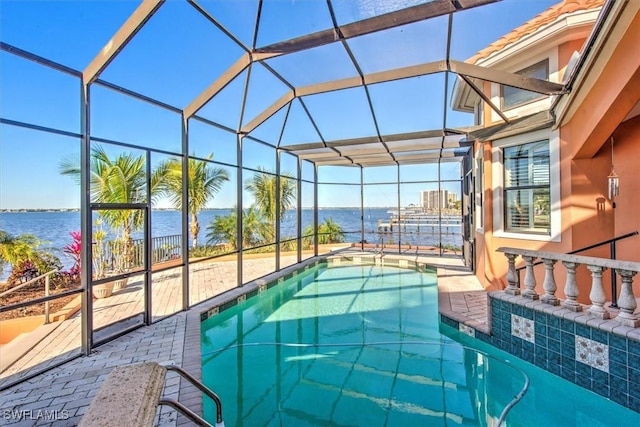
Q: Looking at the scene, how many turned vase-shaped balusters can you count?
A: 6